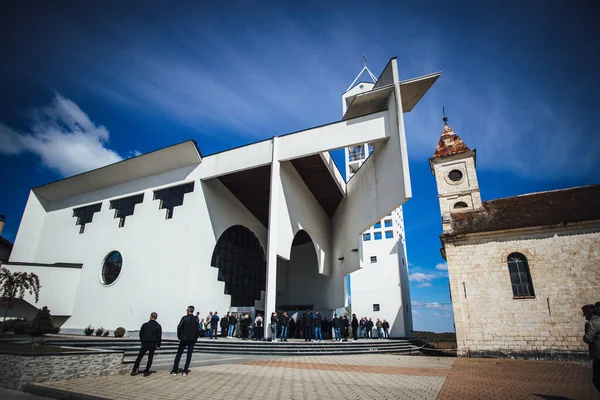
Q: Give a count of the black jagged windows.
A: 3